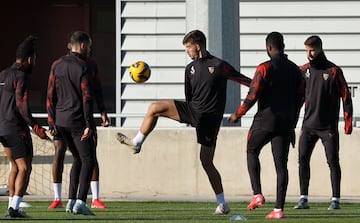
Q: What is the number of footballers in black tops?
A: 6